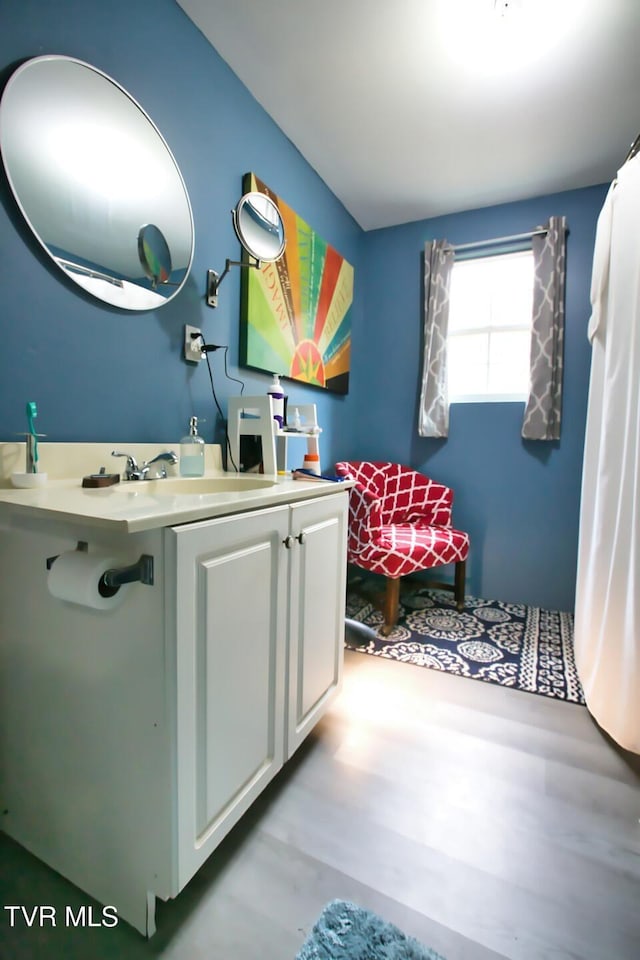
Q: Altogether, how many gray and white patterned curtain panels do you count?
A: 2